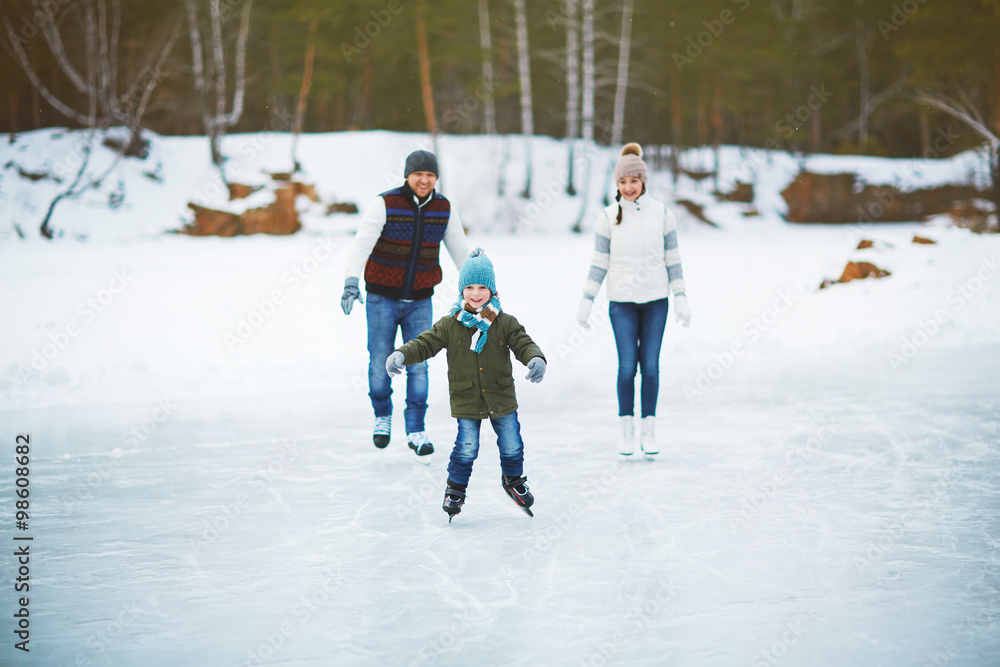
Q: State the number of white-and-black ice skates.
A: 2